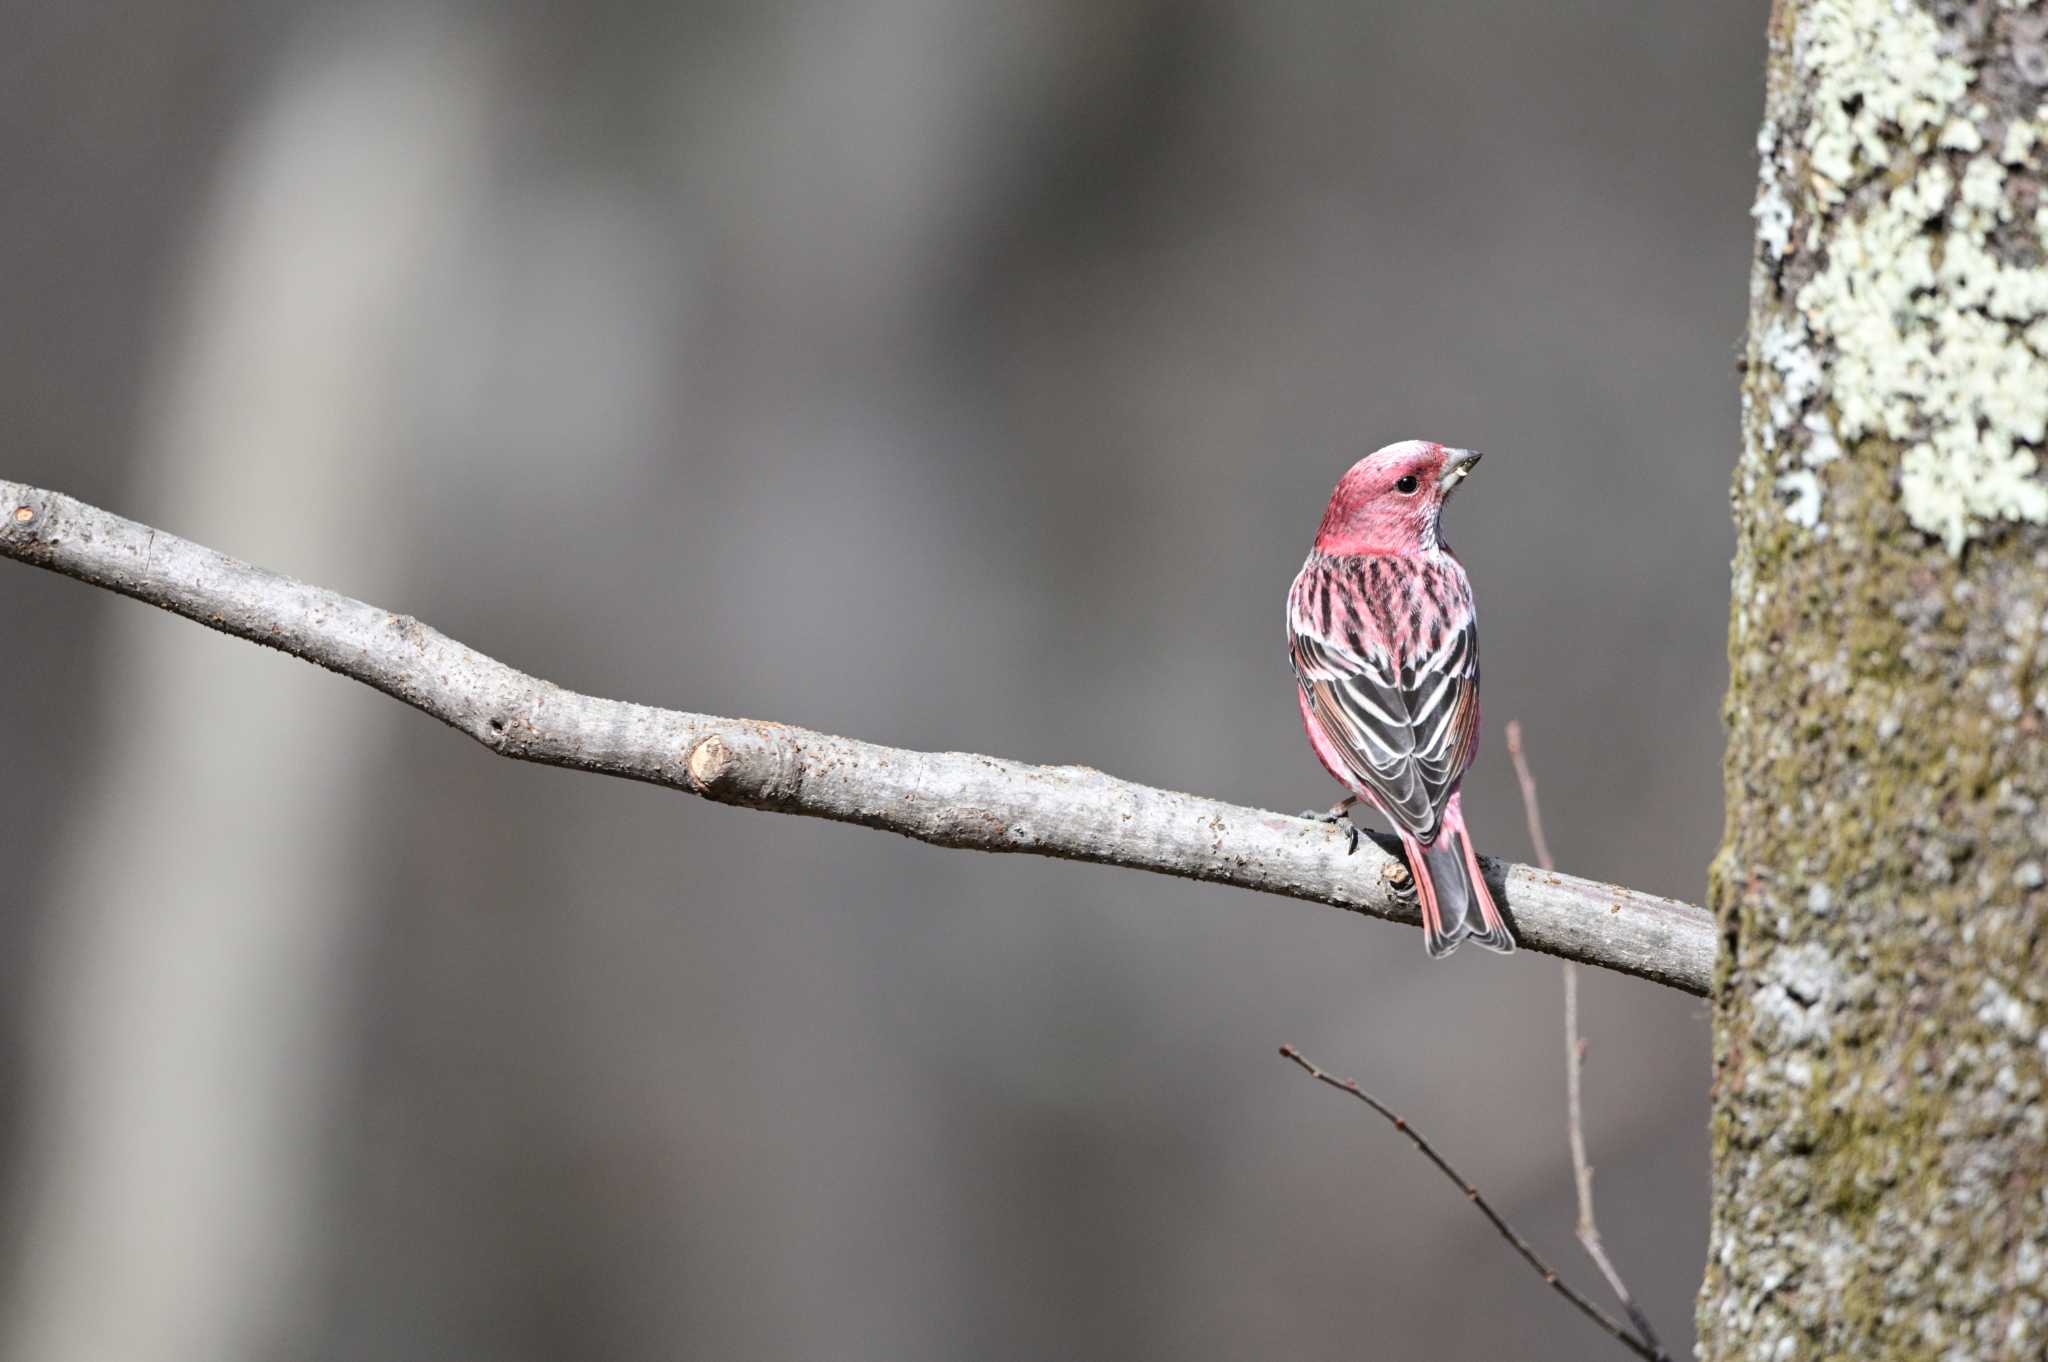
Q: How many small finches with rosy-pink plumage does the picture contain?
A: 1